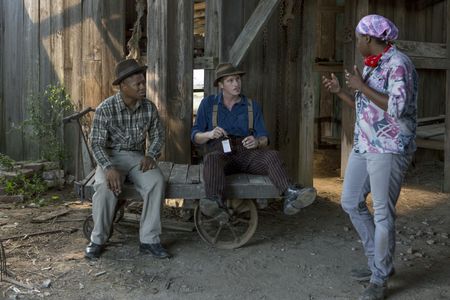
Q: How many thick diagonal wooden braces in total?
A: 1